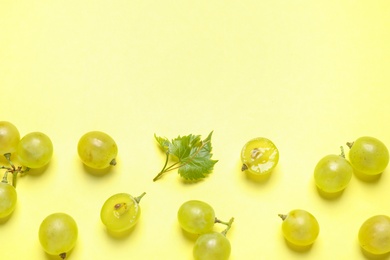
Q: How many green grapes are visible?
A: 13